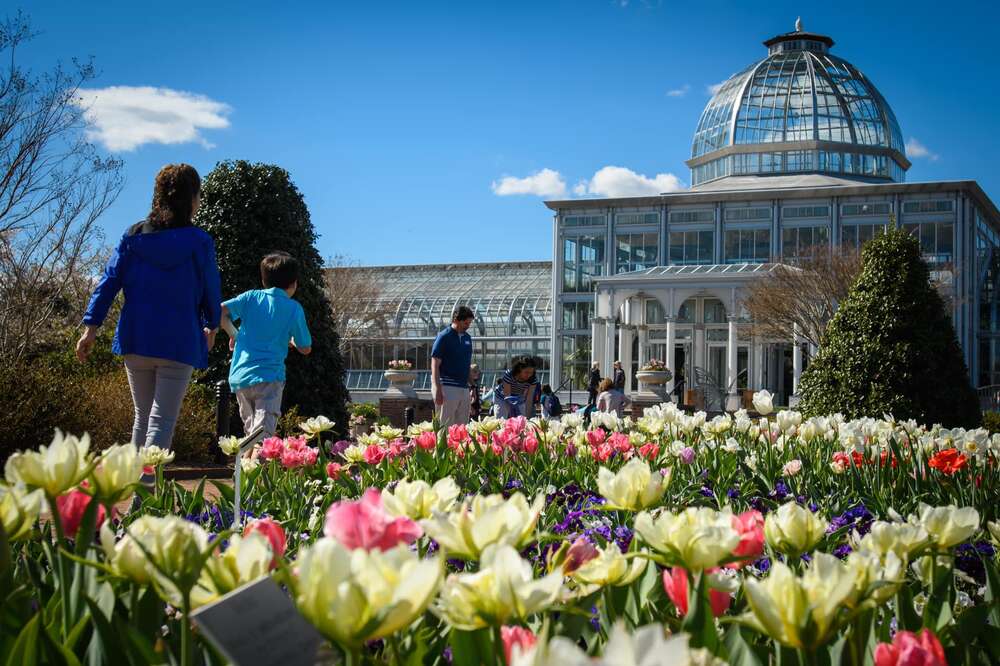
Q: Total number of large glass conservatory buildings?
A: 1